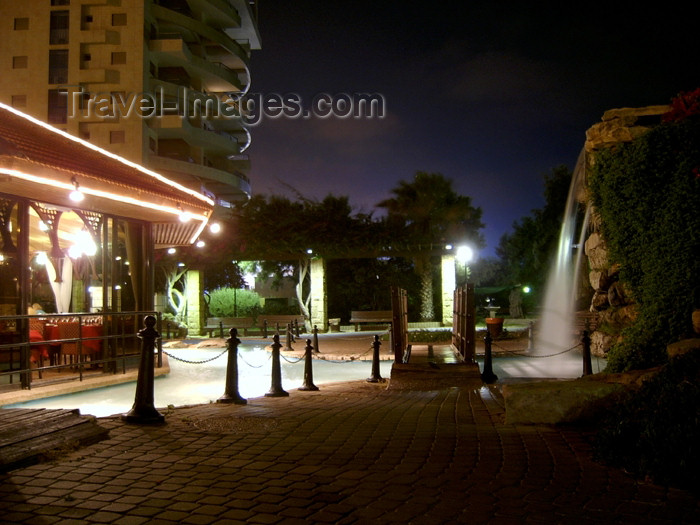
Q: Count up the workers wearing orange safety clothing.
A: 0